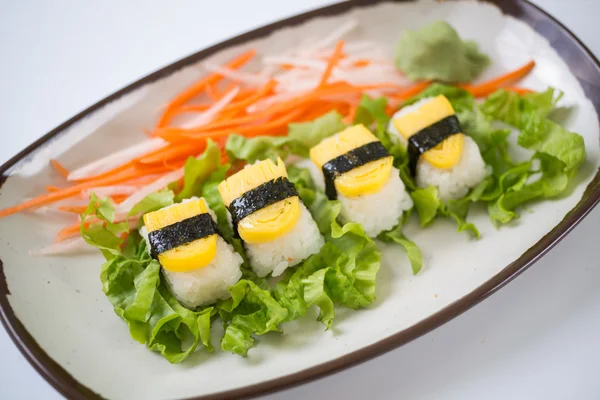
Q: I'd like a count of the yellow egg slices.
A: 4